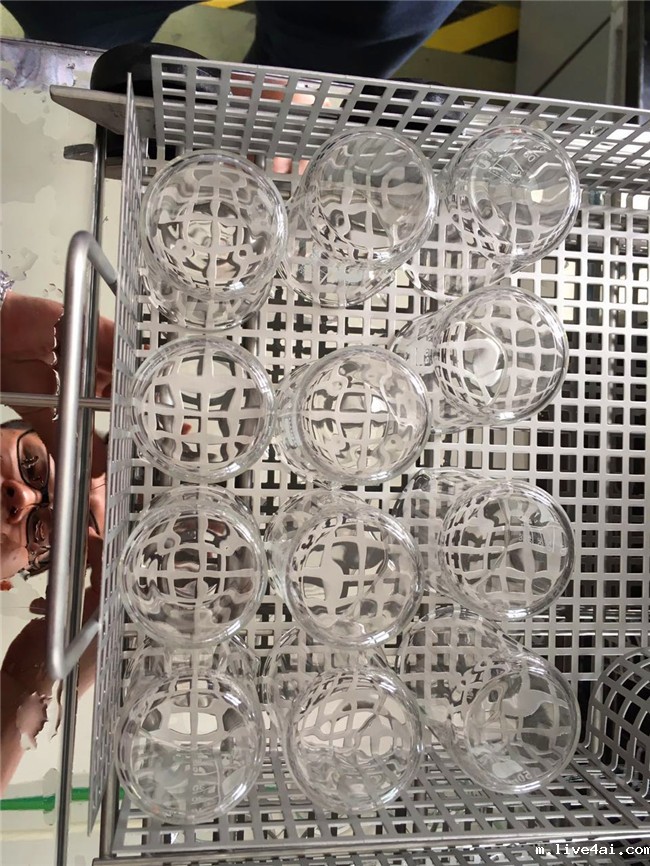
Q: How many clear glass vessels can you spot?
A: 12